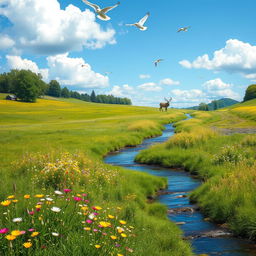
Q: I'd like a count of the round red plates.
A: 0